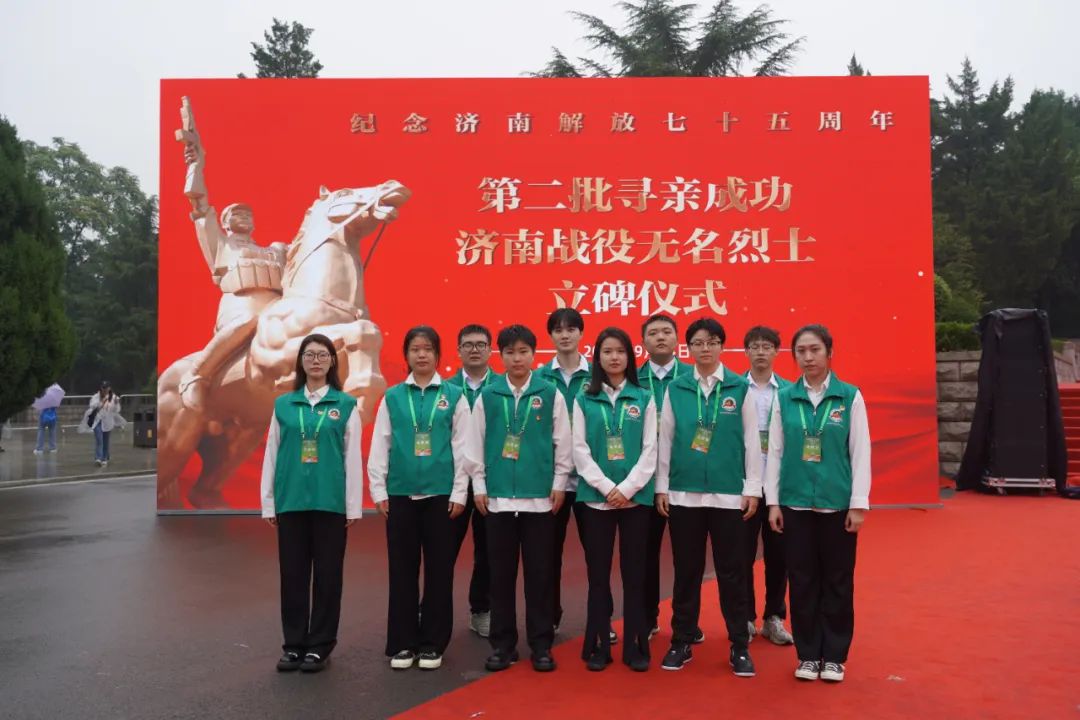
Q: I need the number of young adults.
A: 10